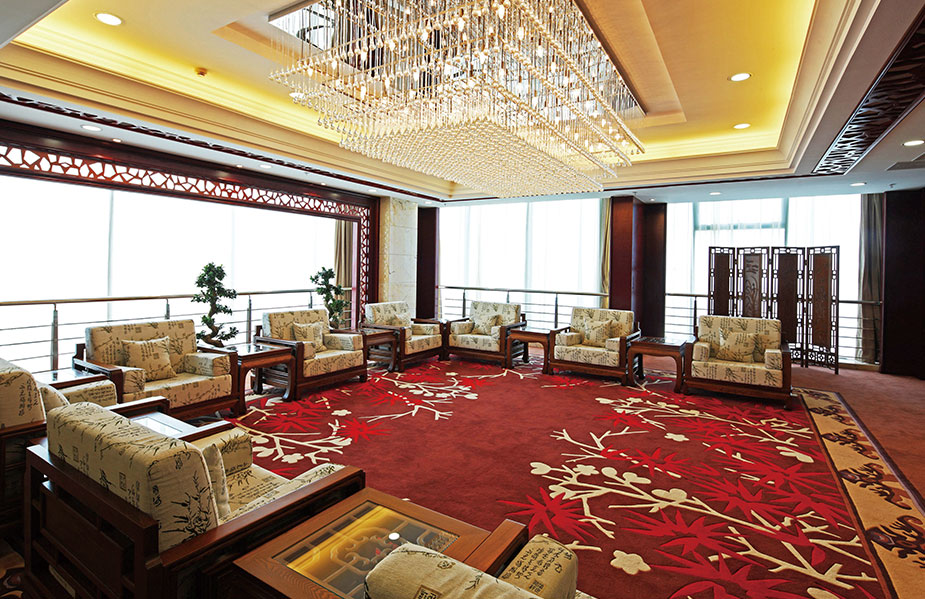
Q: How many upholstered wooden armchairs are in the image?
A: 9